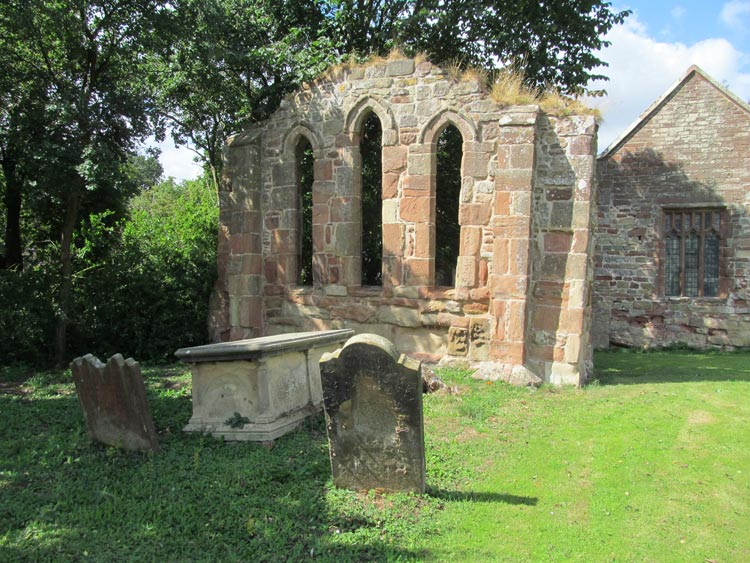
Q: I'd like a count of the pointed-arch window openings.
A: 3